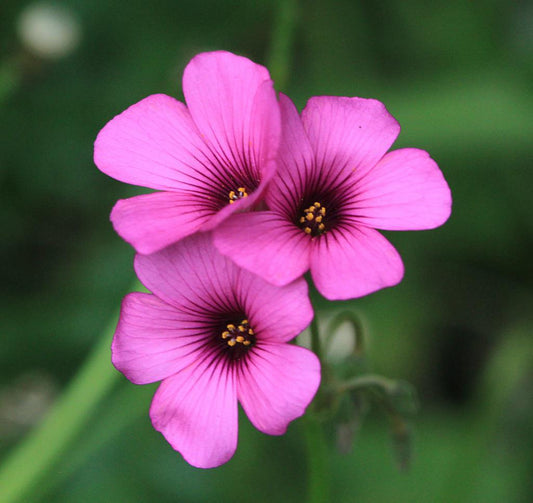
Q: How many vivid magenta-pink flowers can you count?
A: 3